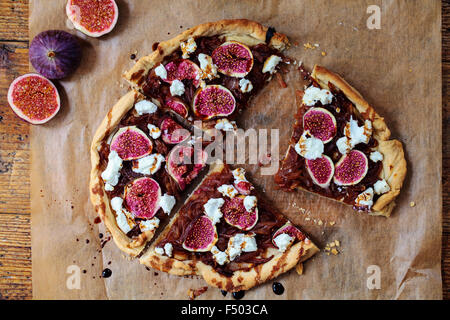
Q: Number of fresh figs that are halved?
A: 2